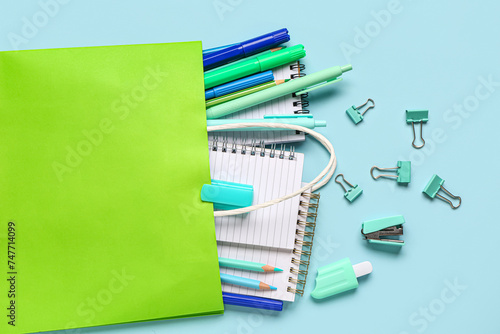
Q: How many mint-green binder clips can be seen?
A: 5